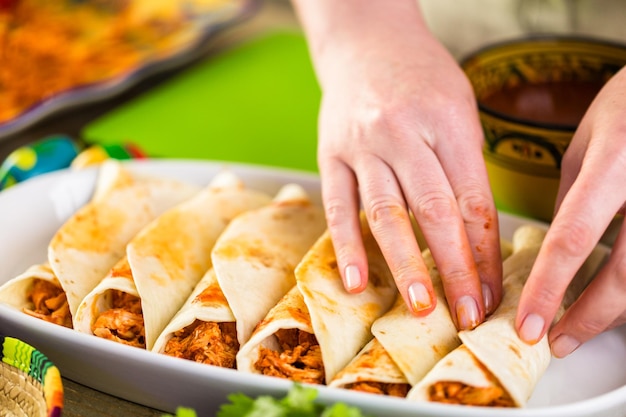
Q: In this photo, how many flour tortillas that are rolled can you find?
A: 6